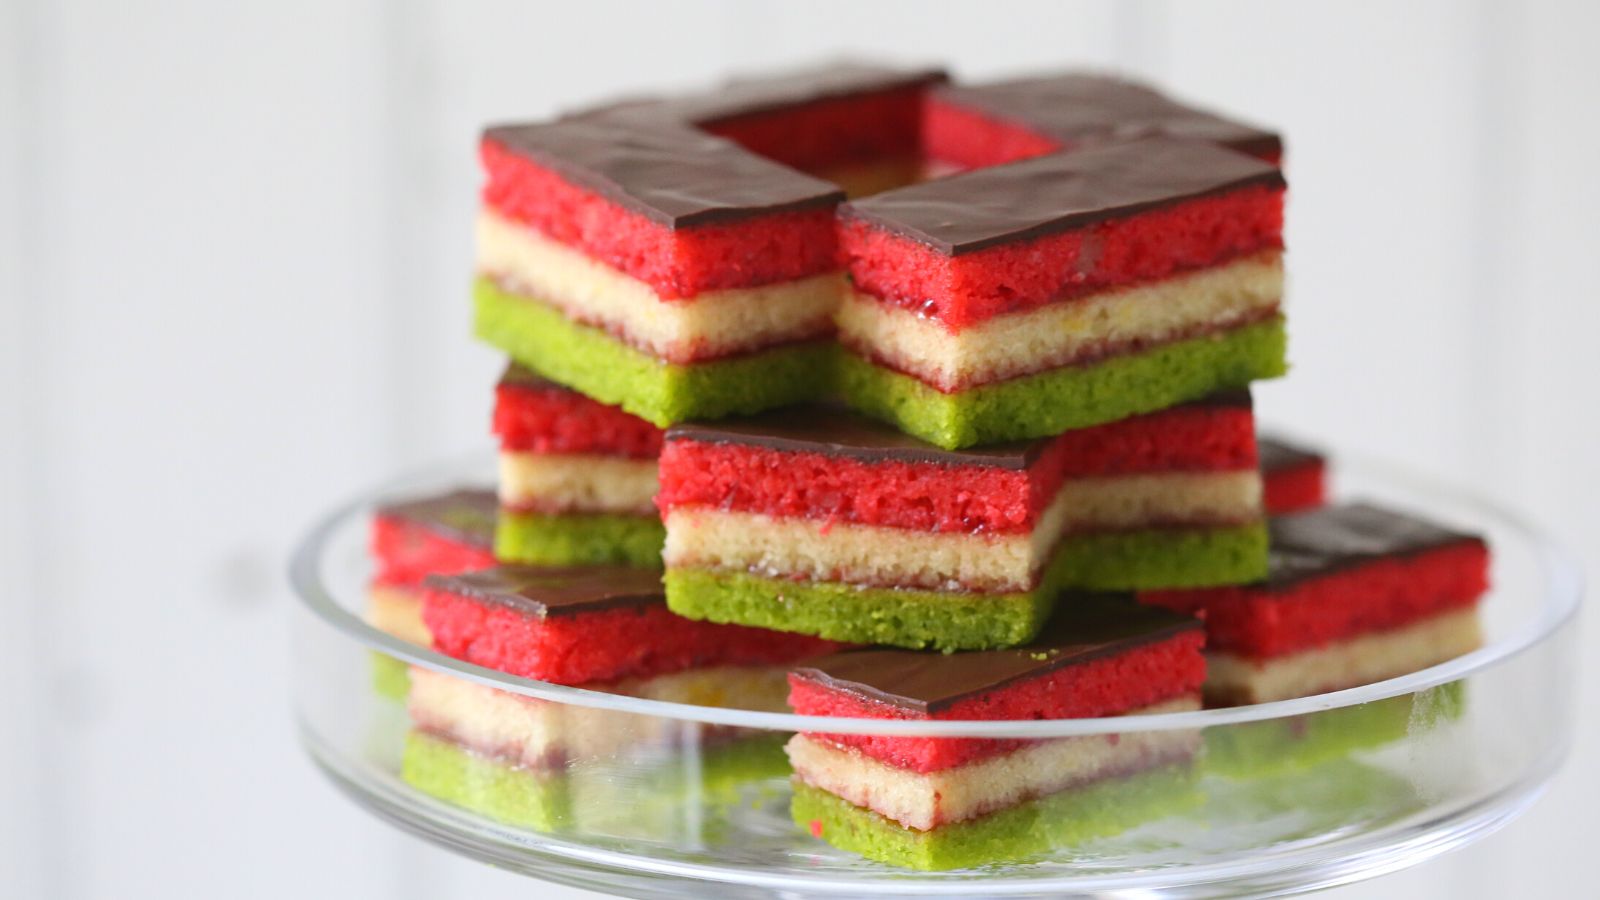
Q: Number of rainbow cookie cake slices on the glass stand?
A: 12